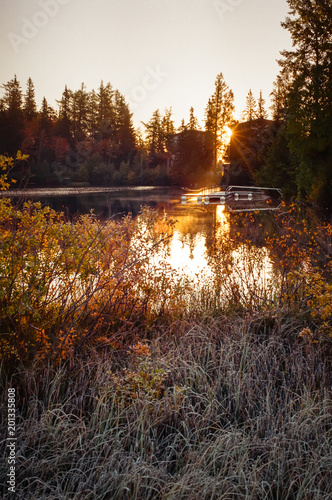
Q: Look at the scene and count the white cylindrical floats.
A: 6